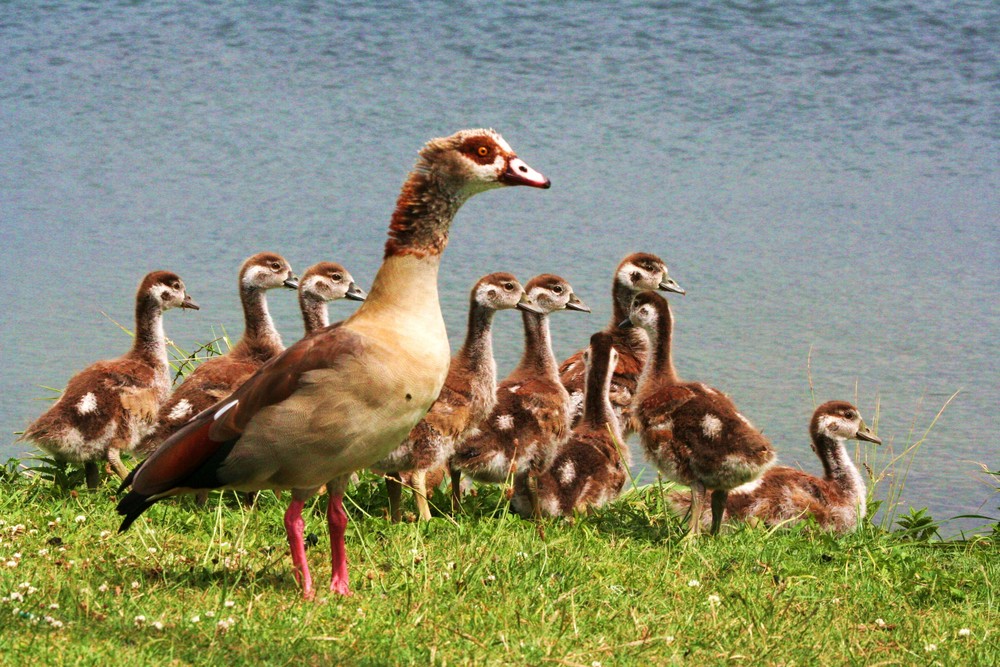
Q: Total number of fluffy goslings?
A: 9